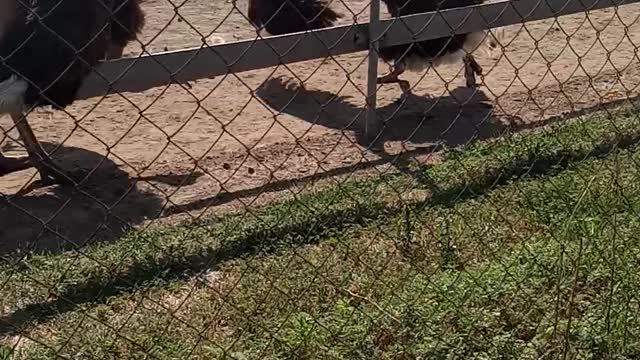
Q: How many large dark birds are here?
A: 3